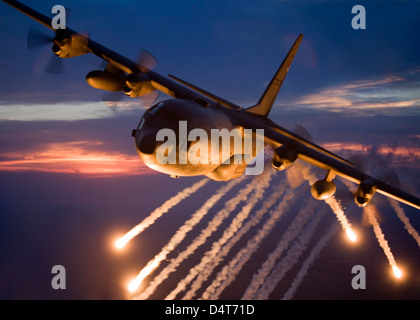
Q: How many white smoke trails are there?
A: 12